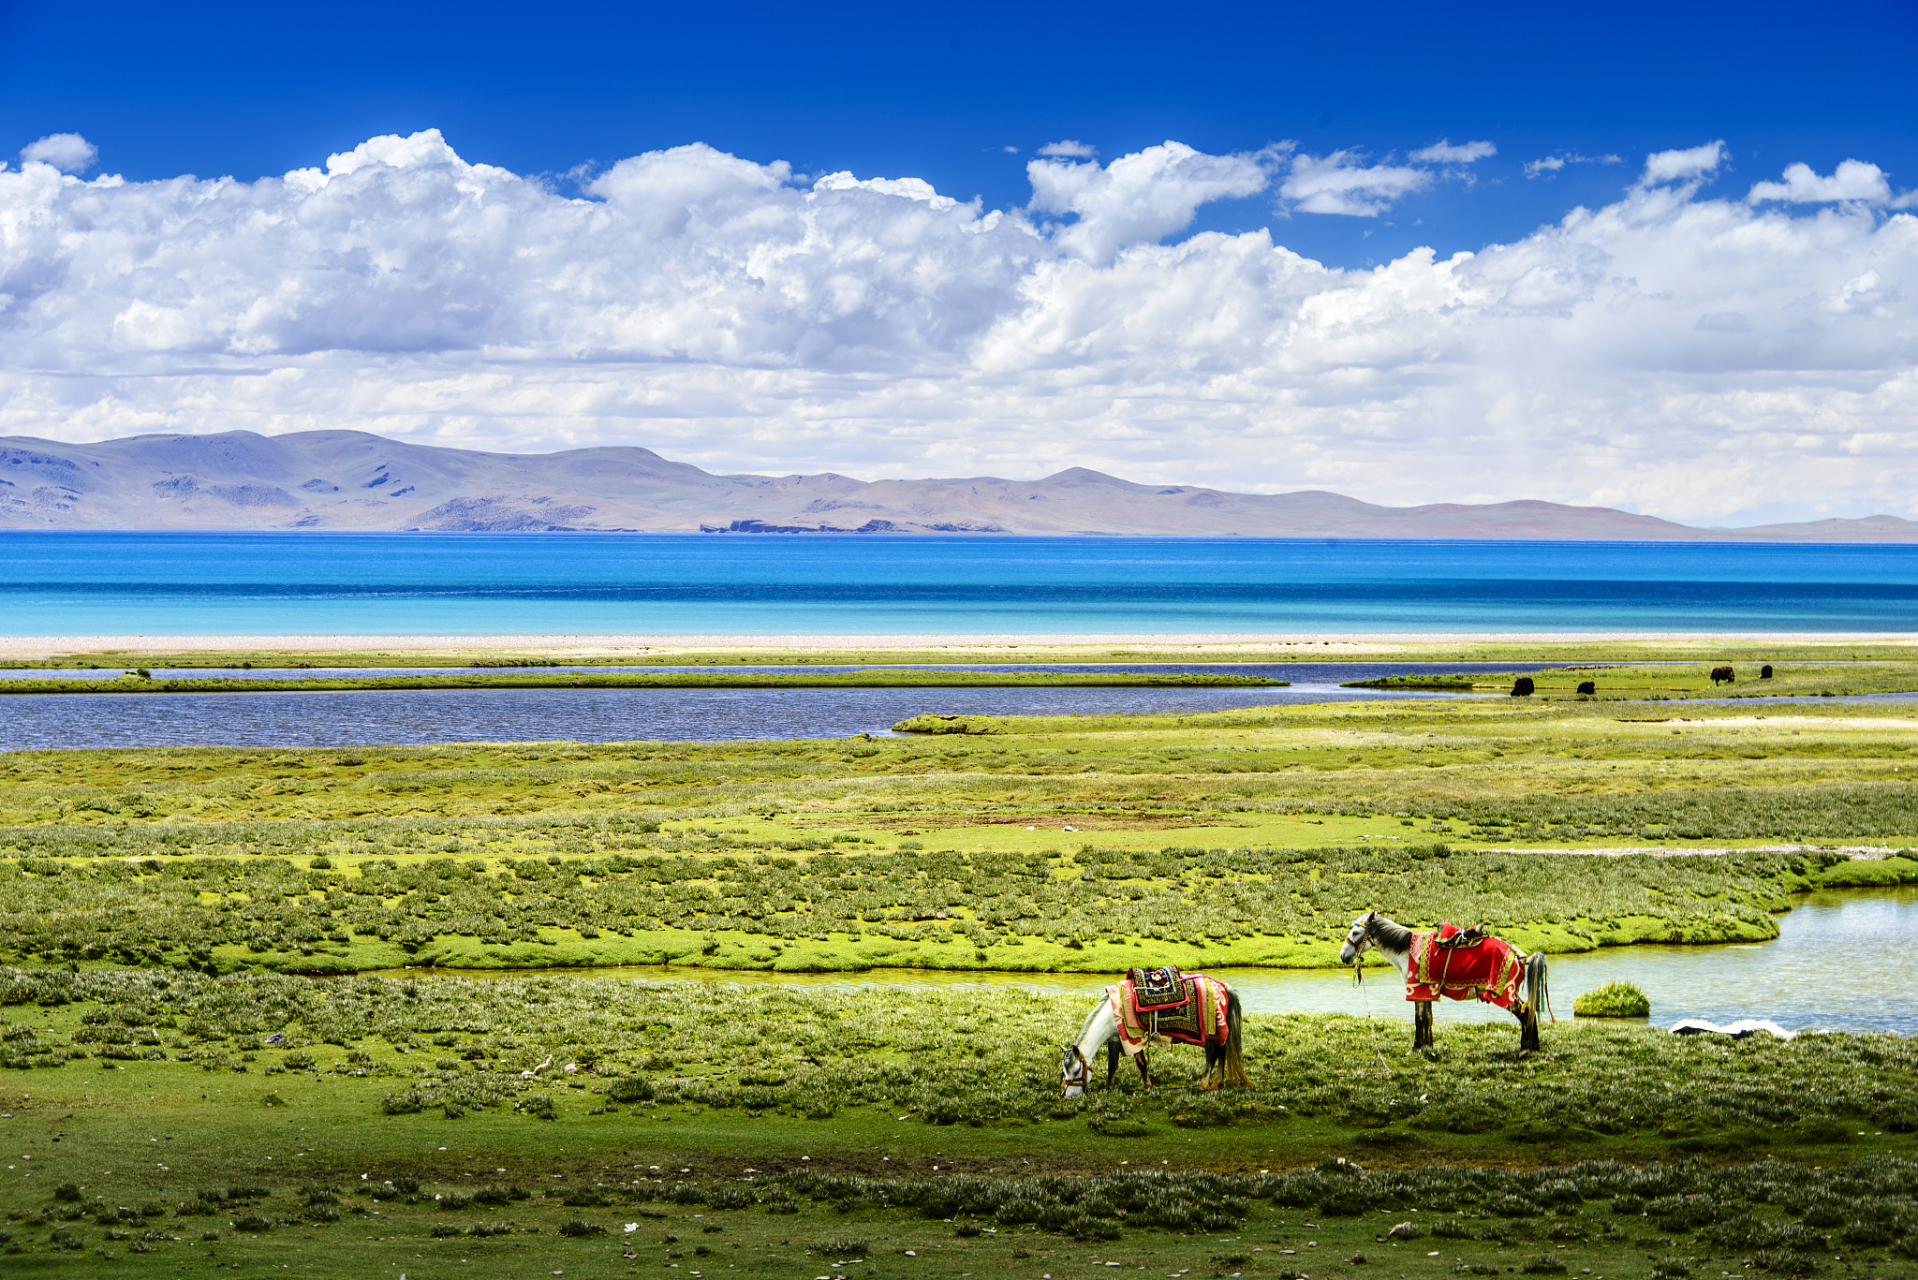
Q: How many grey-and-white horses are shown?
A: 2